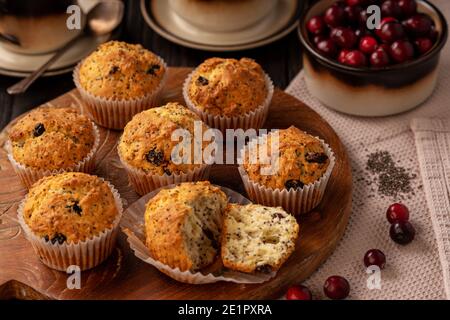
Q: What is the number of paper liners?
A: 7